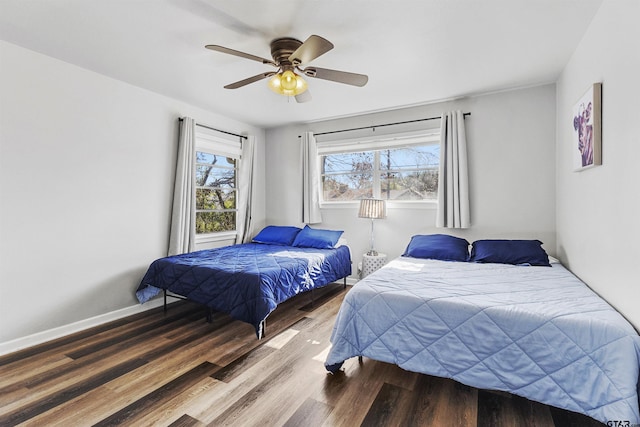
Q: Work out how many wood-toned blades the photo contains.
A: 5